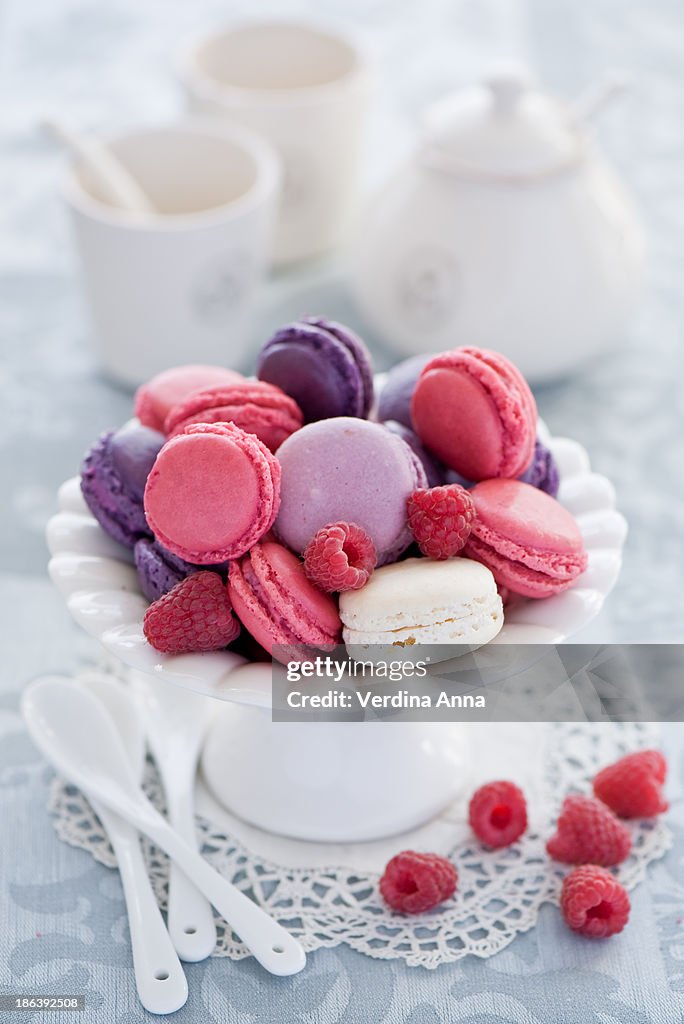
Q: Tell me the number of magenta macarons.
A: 6